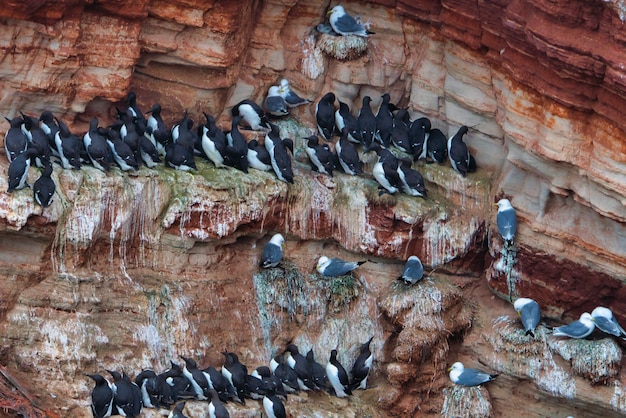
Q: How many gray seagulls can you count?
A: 11